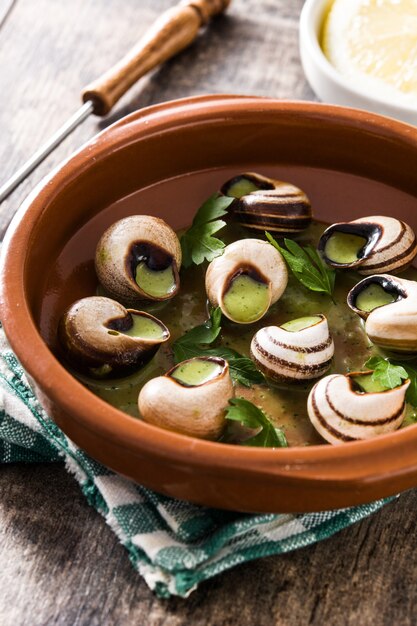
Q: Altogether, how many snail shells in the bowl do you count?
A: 9